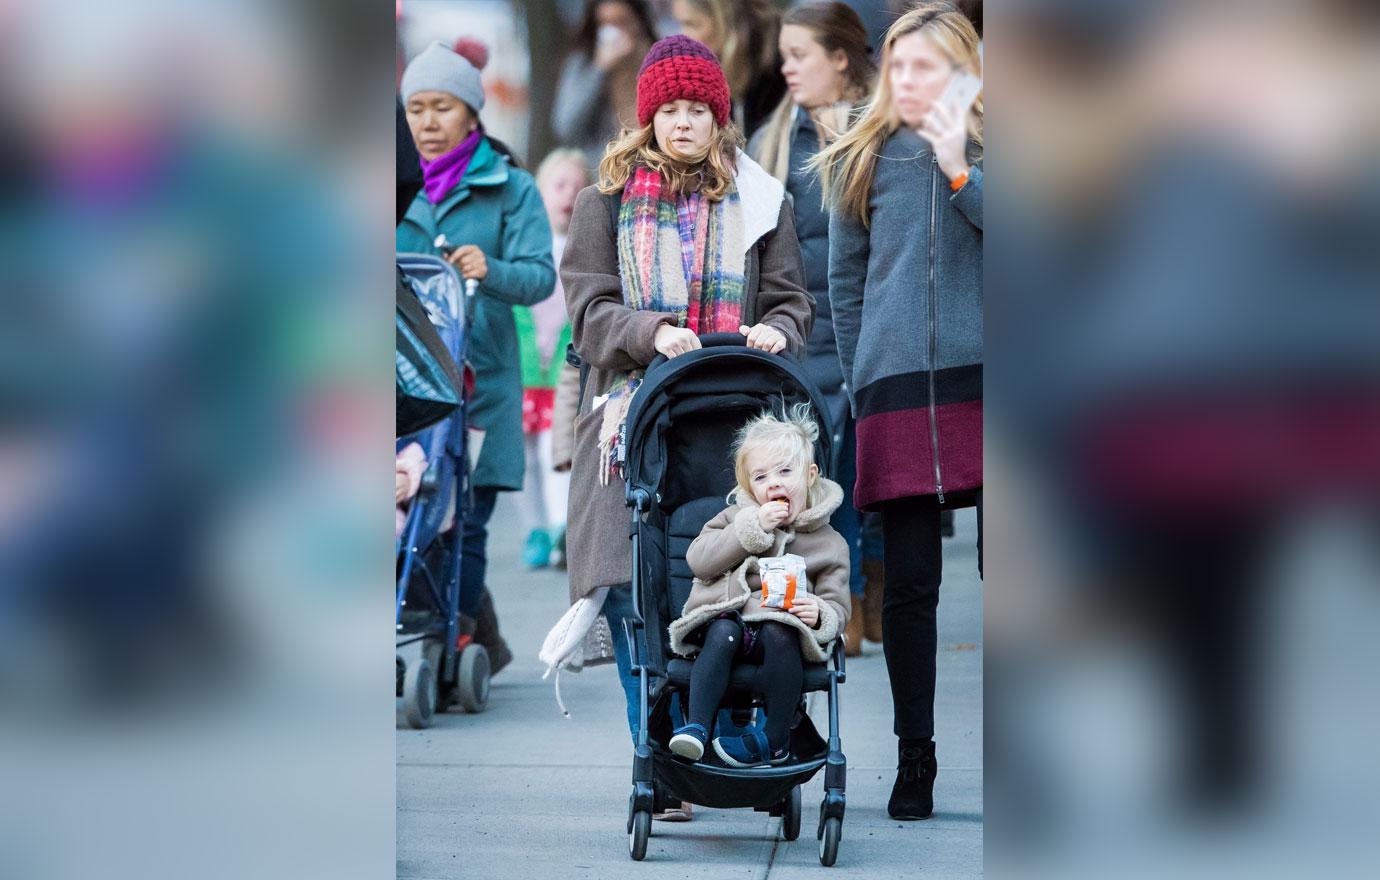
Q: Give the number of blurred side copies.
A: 2